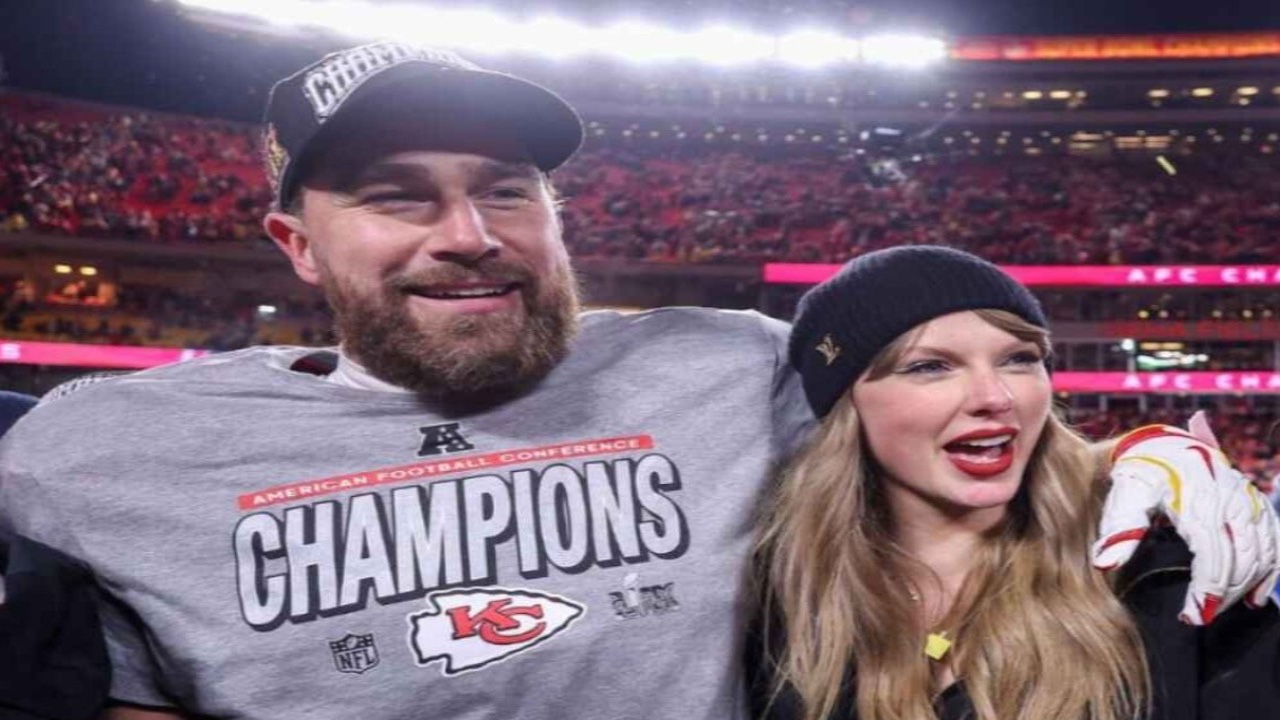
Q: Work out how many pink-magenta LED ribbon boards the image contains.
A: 3